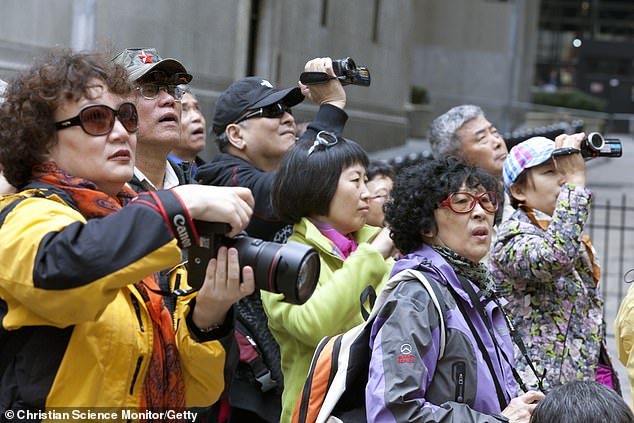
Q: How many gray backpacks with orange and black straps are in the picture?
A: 1